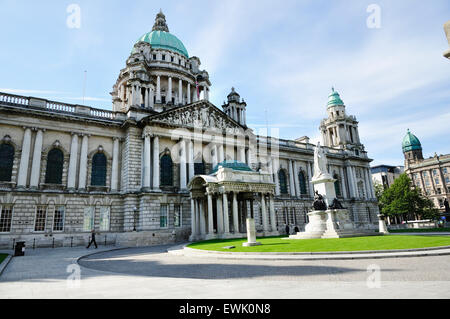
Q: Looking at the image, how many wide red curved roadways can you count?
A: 0